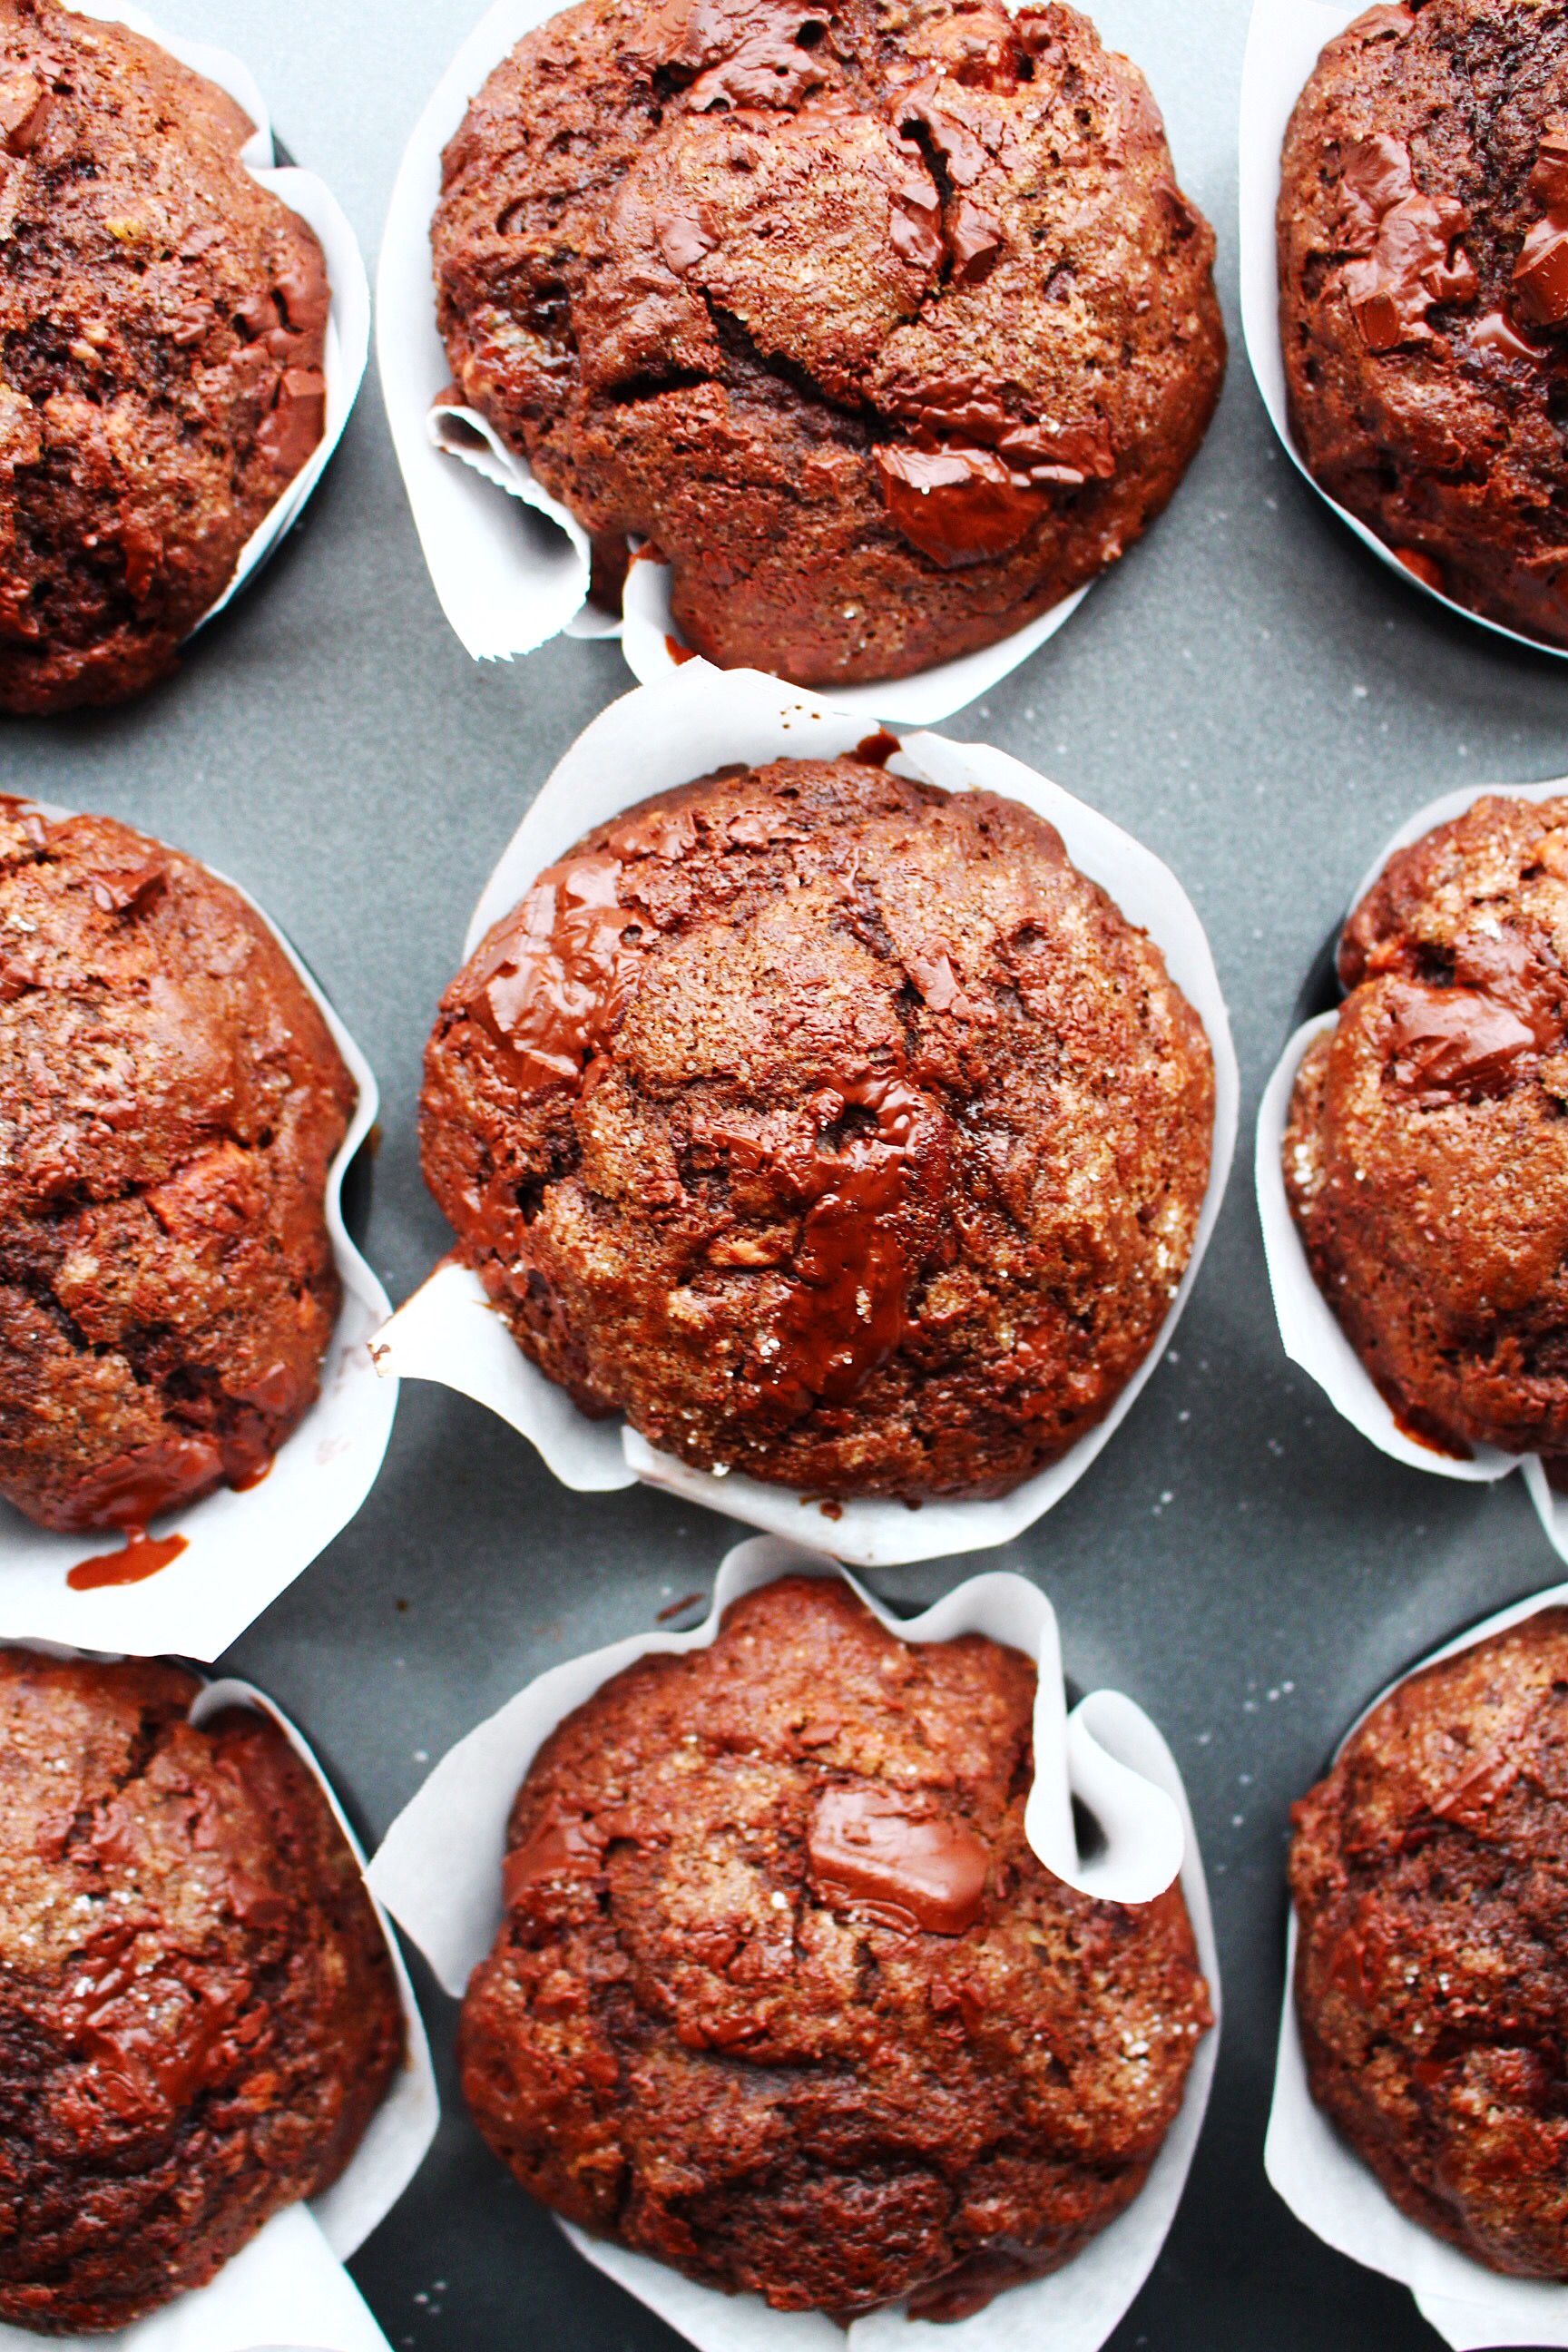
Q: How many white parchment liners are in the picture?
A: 9